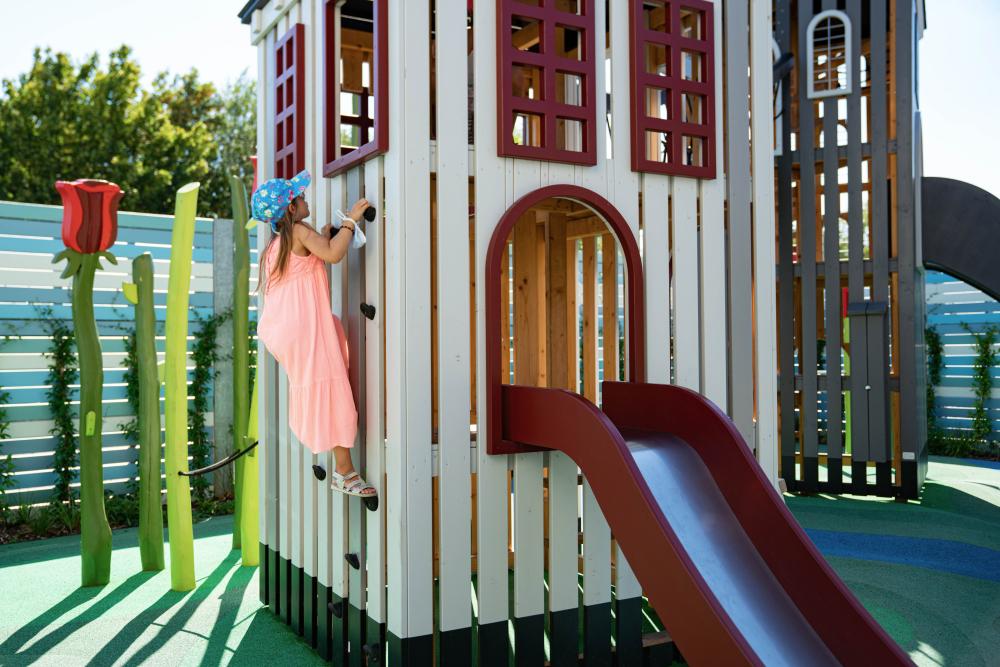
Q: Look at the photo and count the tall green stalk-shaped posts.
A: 5